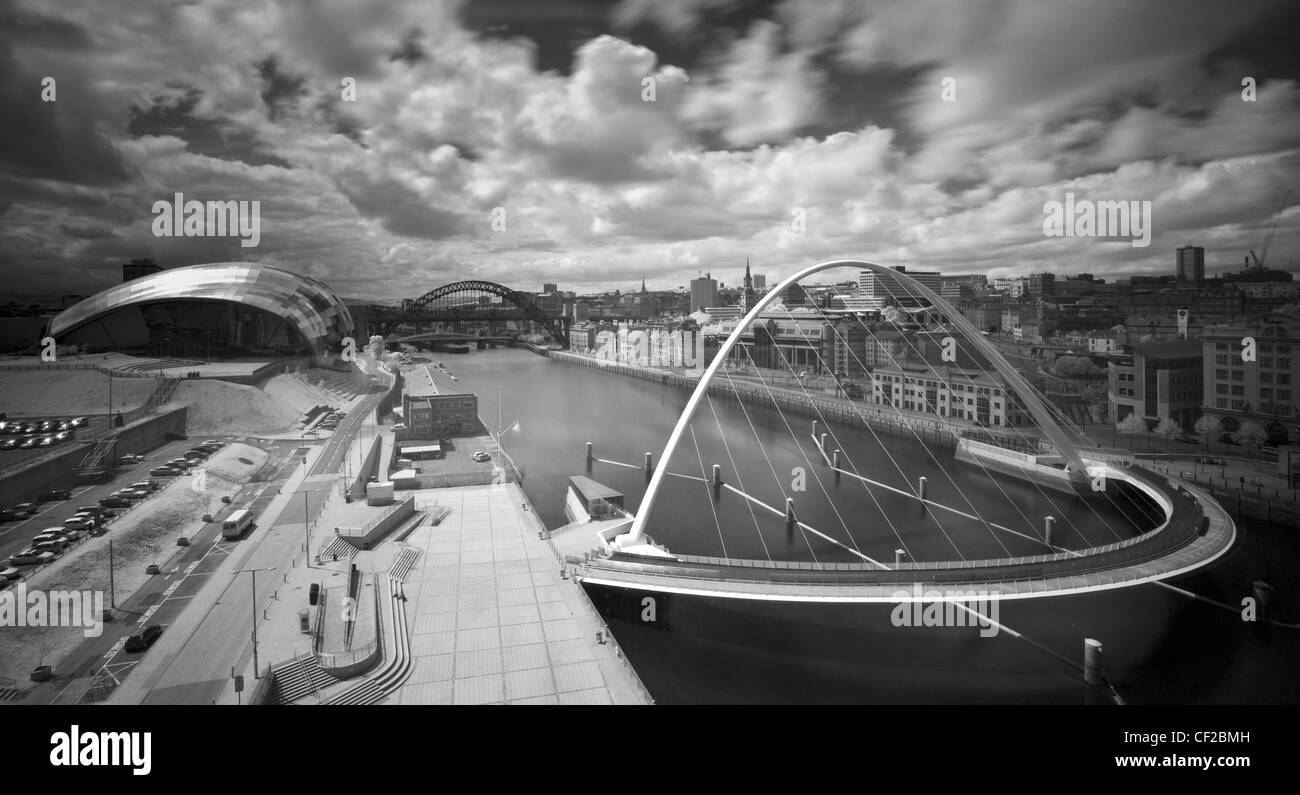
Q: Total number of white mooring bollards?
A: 12